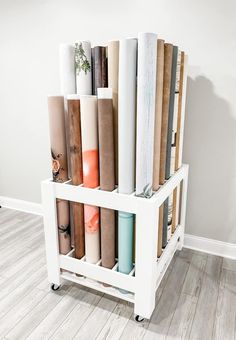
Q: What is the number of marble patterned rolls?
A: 1